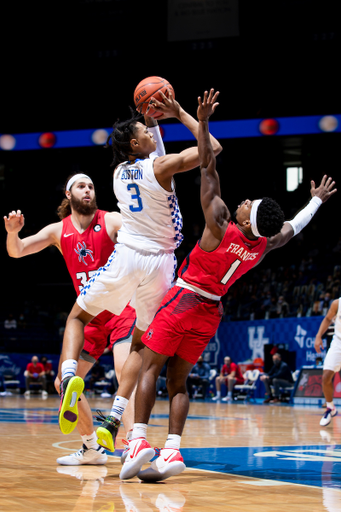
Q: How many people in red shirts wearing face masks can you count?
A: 2